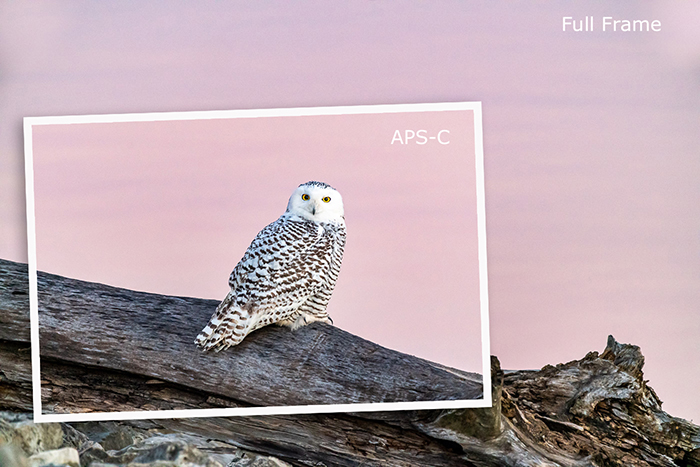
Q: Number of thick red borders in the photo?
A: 0